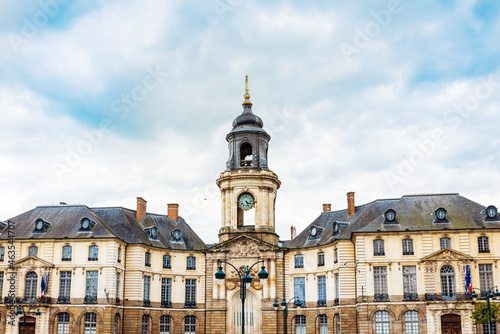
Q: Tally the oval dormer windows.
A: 9